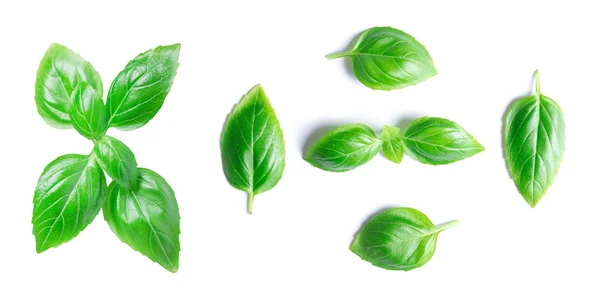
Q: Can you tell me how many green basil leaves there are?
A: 14